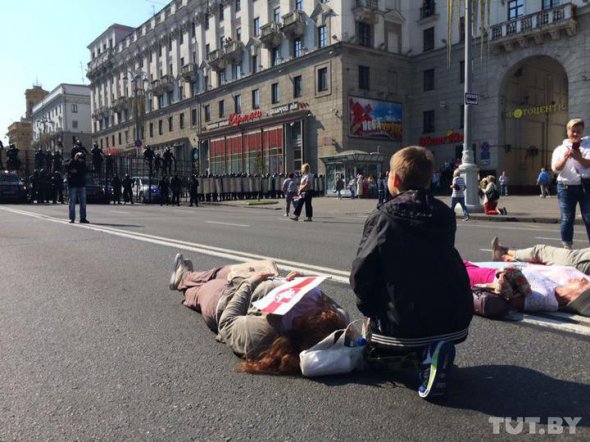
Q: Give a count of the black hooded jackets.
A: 1